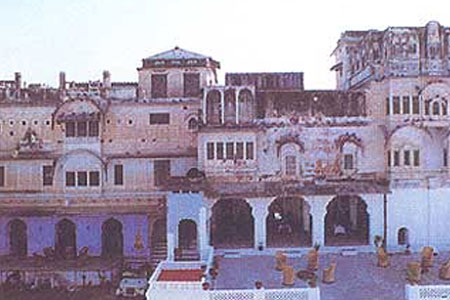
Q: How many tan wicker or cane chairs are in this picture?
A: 8